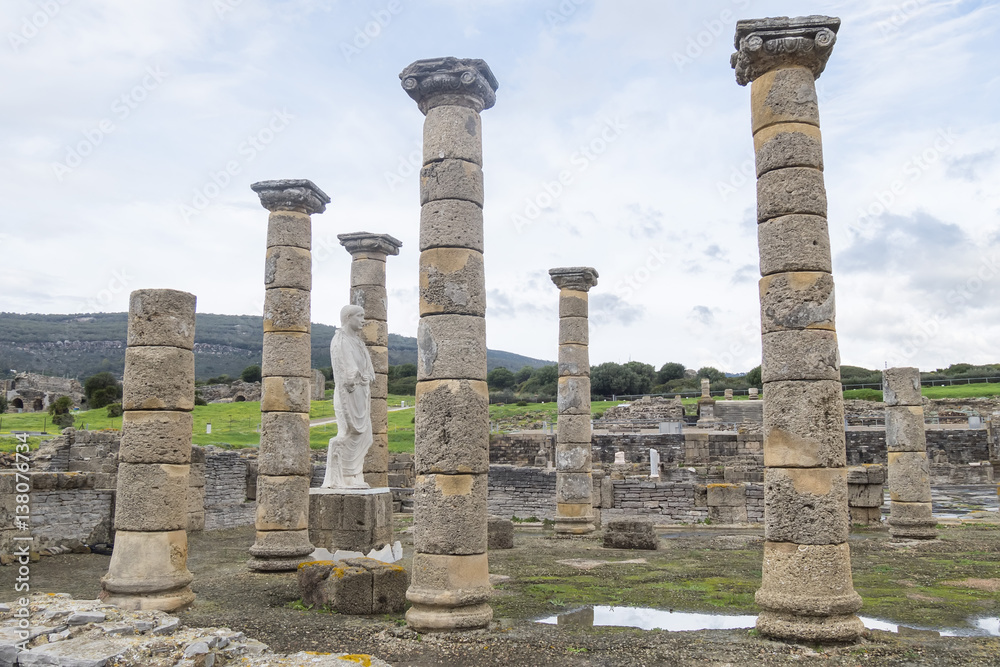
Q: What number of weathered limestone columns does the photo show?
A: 7